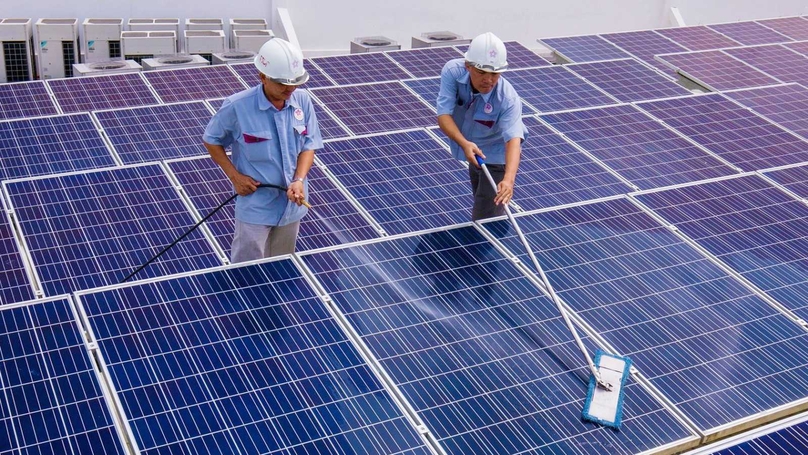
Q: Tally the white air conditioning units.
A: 14